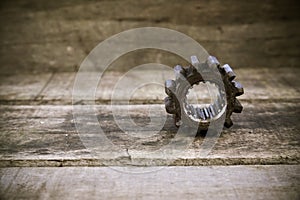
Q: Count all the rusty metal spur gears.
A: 1